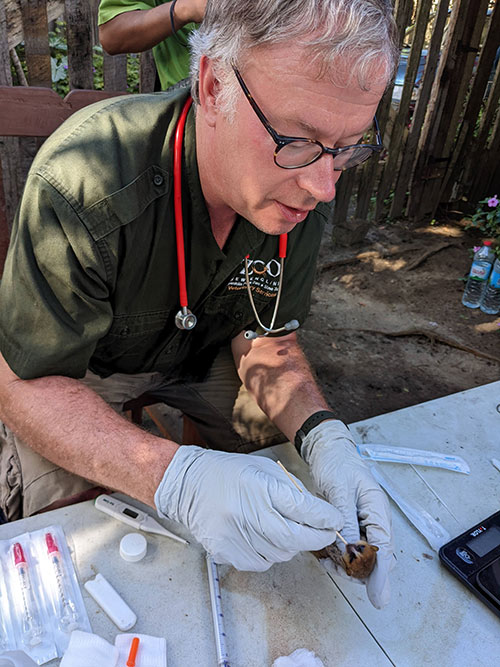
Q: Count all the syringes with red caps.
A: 2